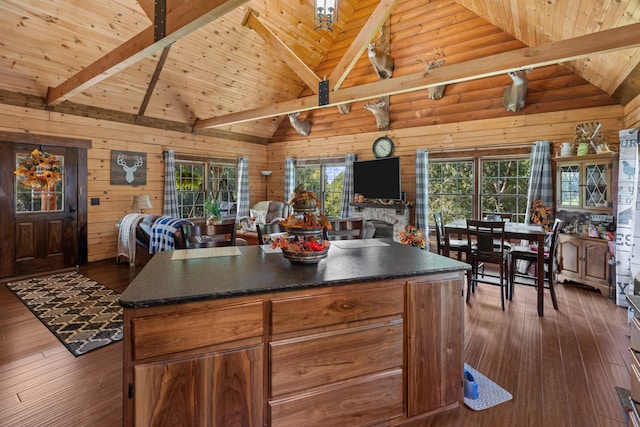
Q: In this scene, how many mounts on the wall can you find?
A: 6